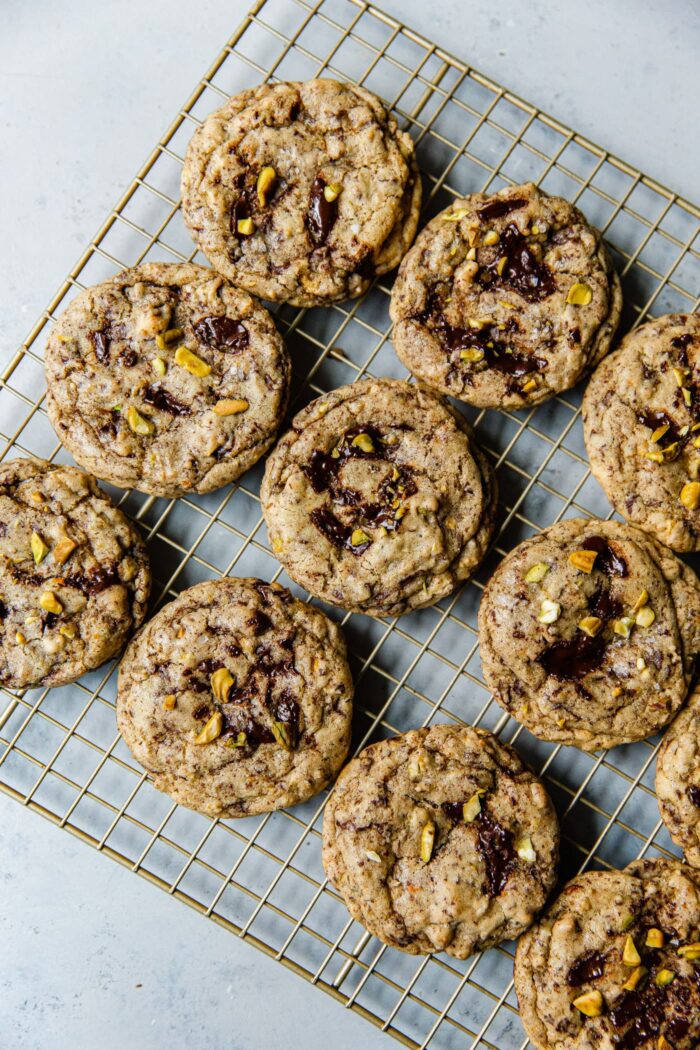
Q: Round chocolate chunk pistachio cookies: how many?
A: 11